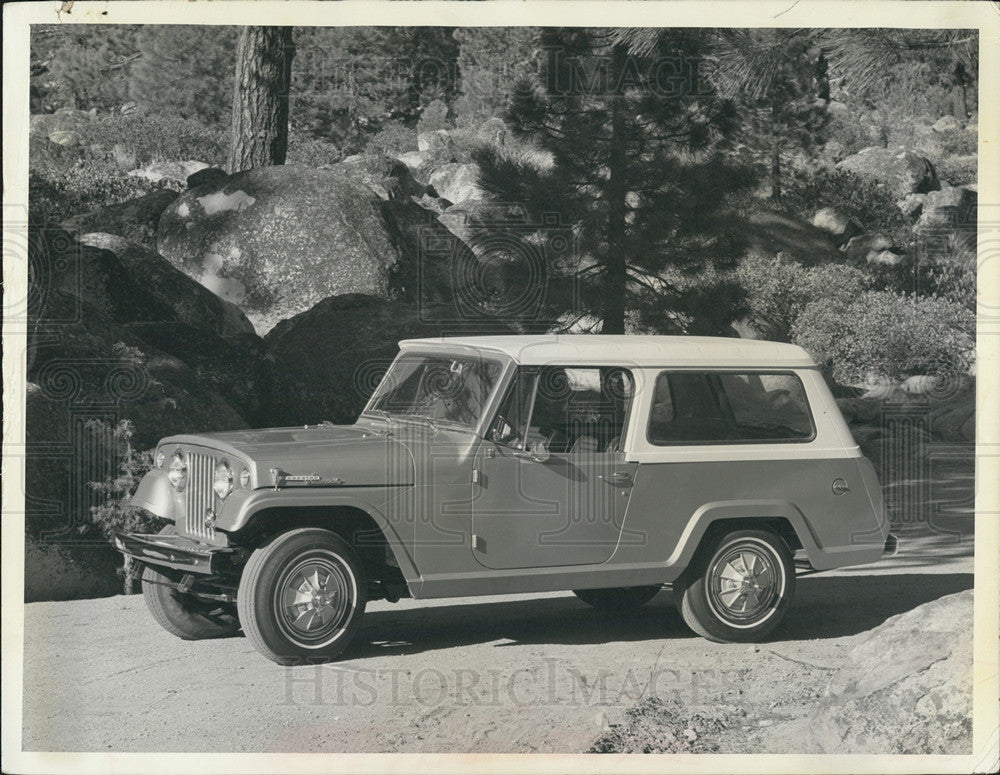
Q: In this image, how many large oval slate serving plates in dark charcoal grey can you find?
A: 0